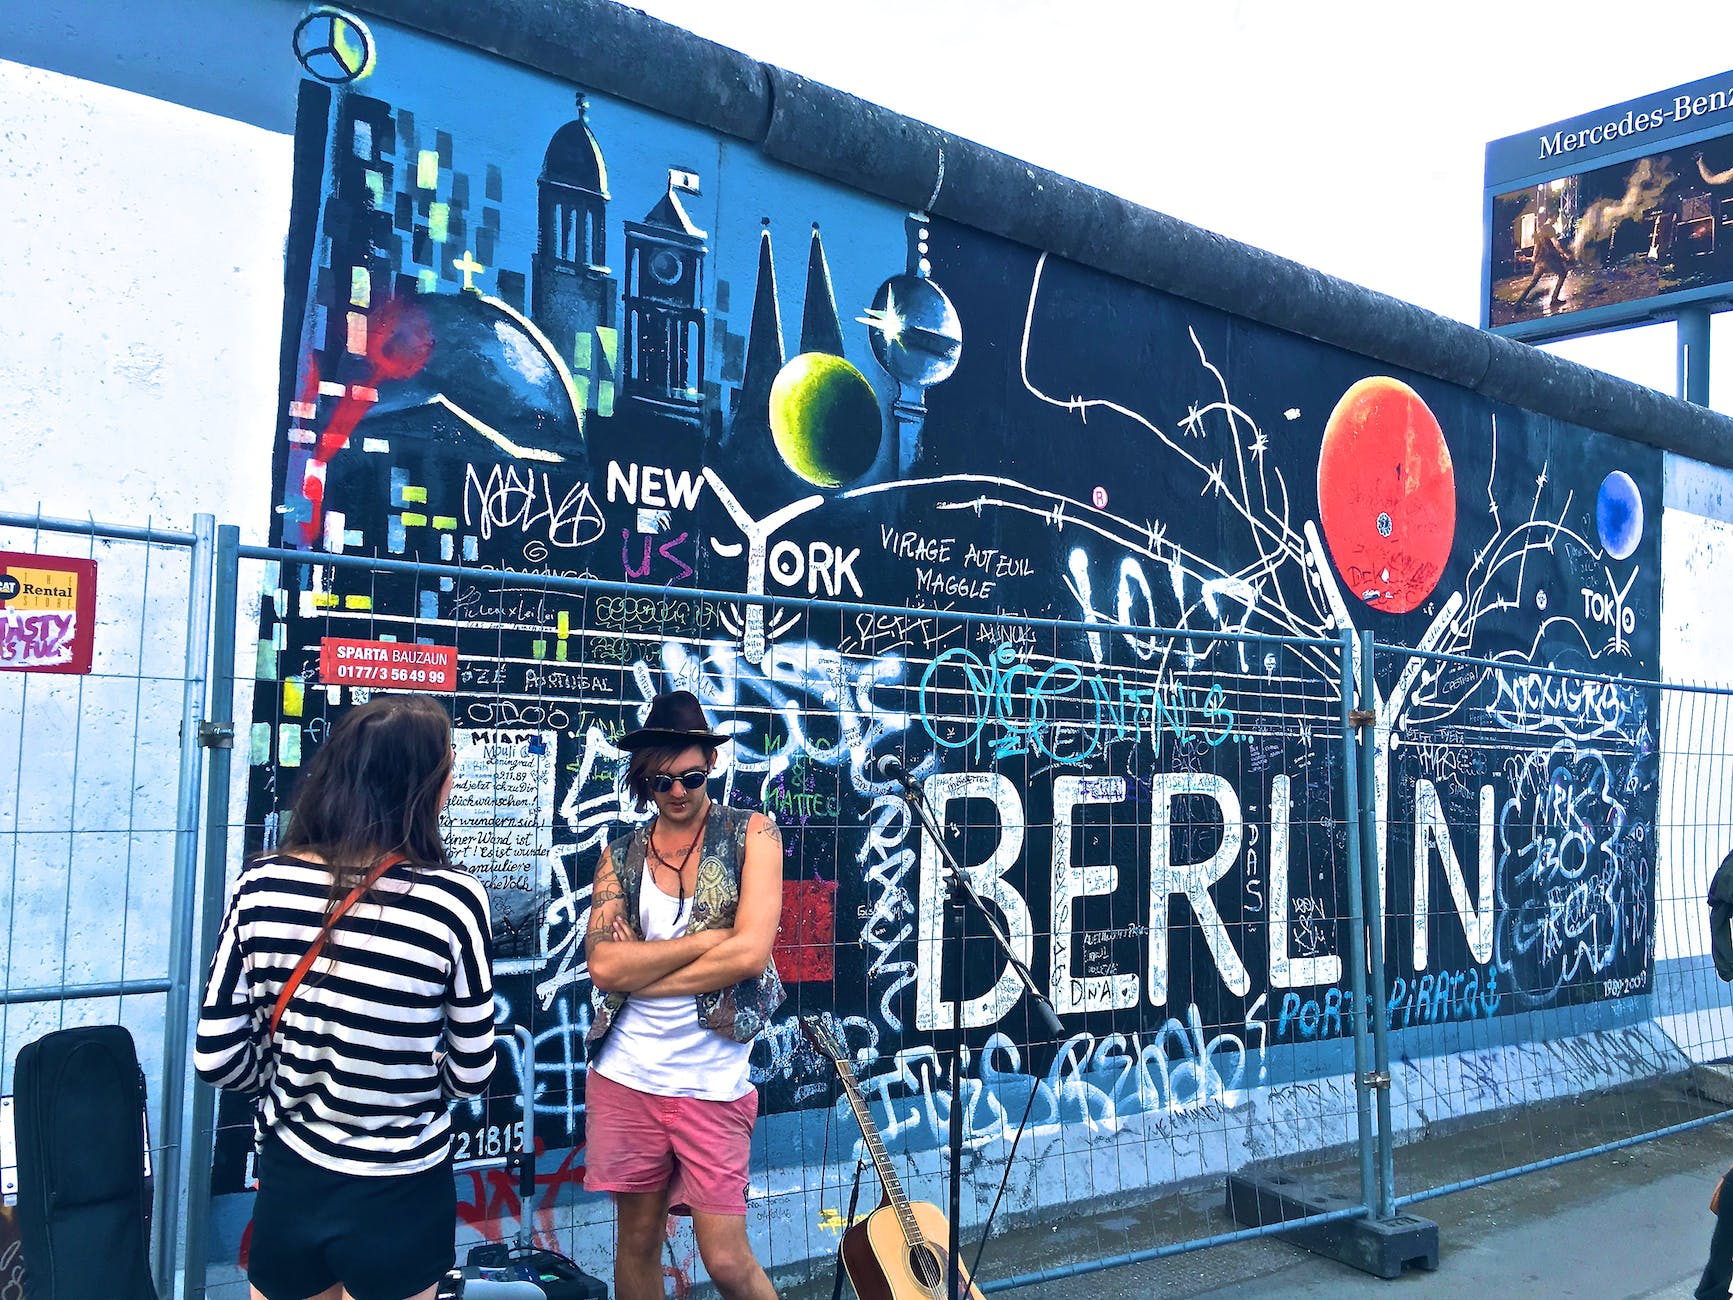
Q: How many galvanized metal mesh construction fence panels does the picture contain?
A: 3